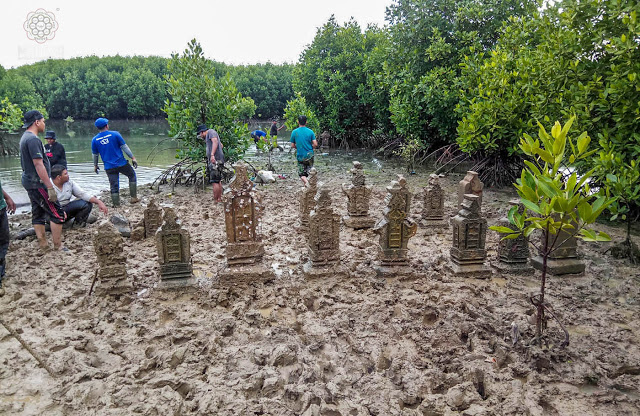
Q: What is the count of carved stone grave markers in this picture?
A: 14